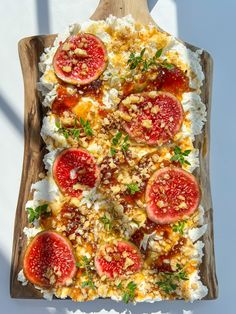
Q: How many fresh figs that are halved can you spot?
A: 6